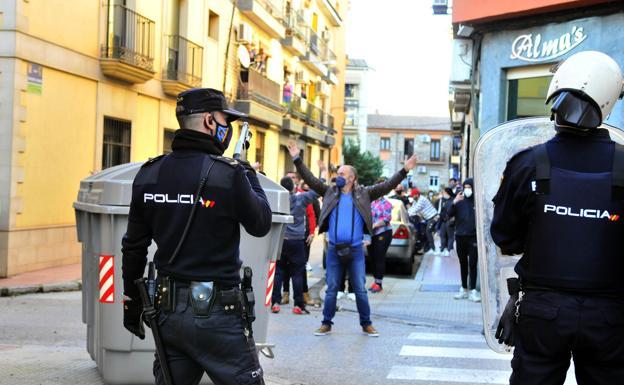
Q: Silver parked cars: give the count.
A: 1